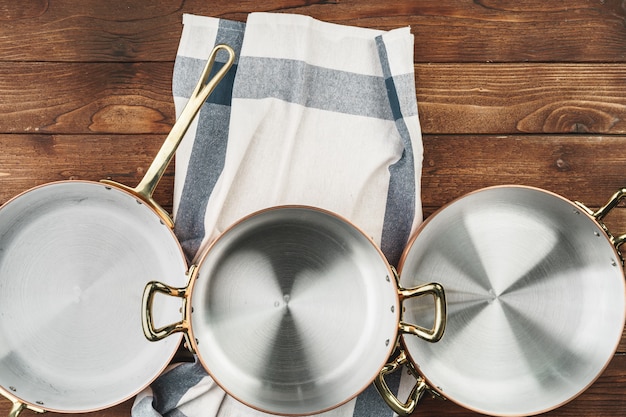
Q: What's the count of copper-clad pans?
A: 3